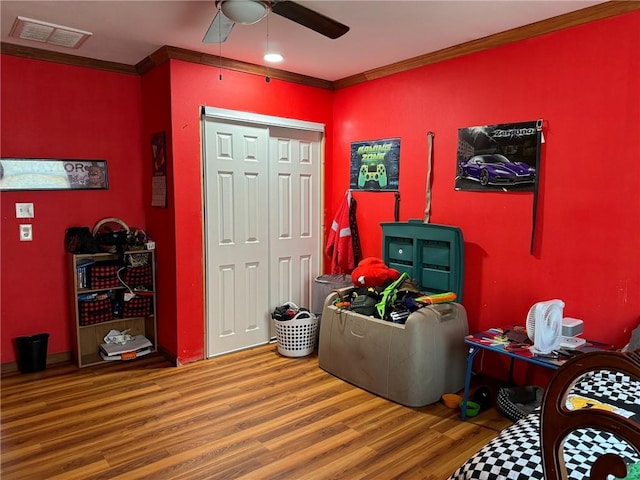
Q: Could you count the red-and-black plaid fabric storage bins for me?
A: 4